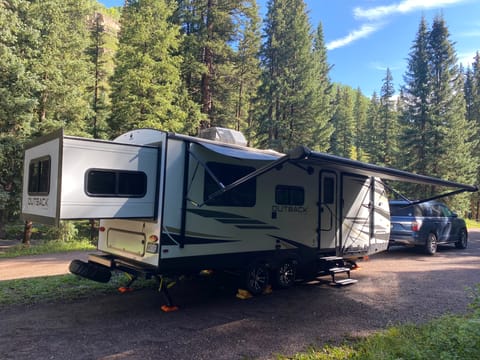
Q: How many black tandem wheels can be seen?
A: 2